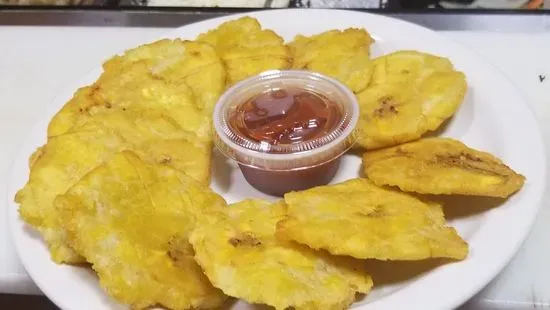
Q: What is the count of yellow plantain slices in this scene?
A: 10